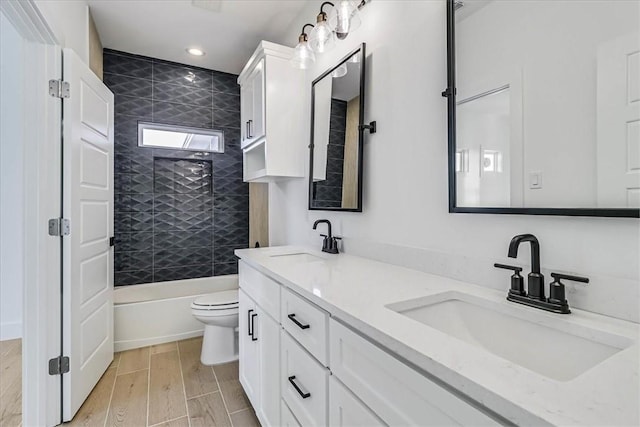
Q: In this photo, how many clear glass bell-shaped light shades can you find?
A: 3